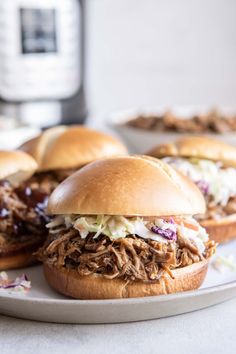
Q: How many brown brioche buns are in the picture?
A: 4